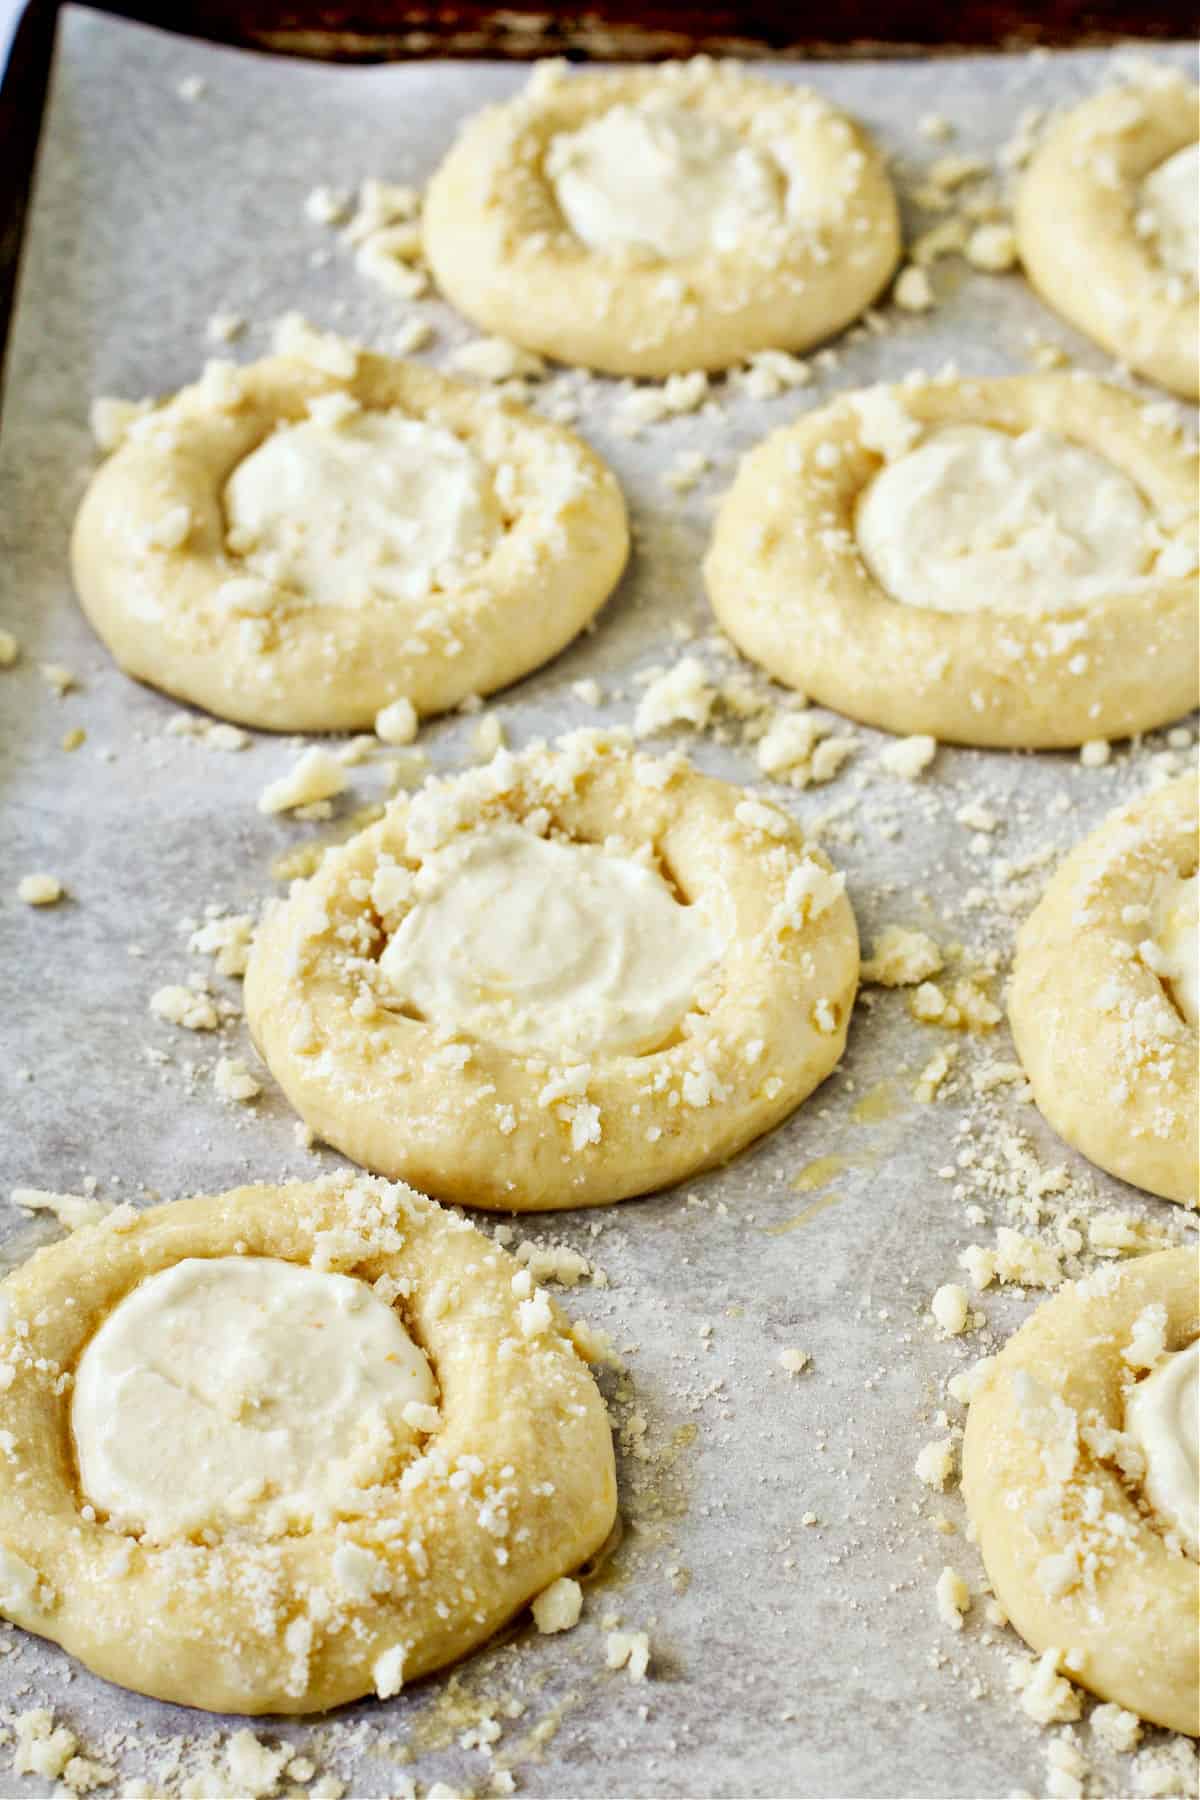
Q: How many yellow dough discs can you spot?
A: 8